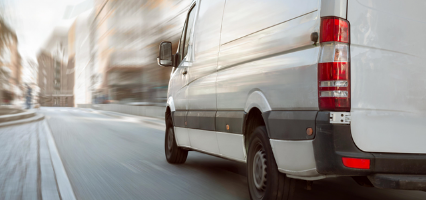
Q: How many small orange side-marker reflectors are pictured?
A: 3